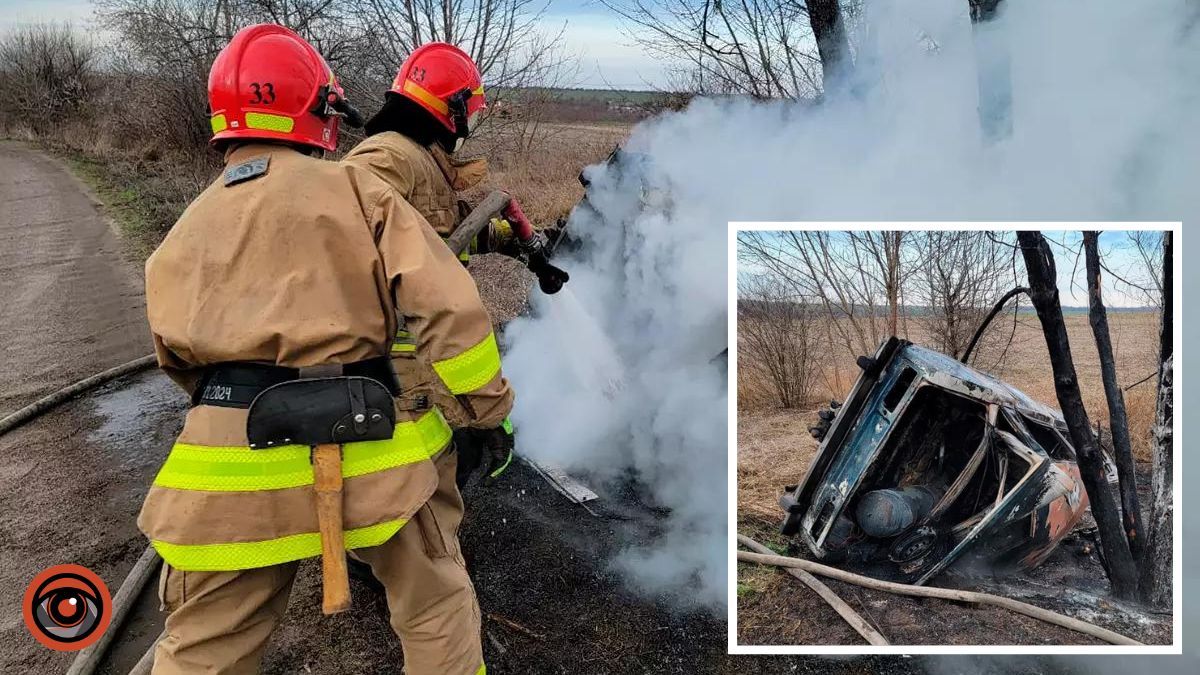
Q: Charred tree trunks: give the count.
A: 3